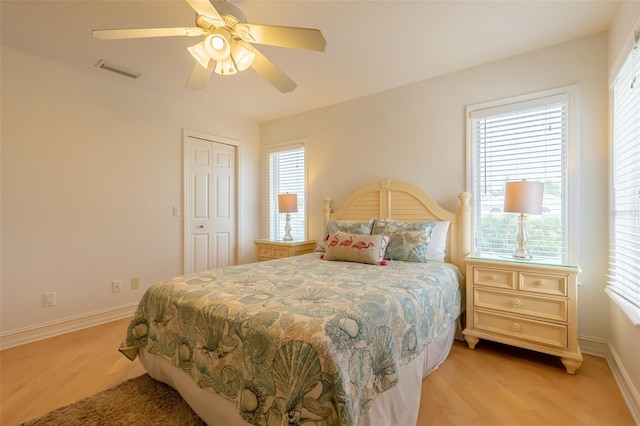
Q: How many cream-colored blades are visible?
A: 5